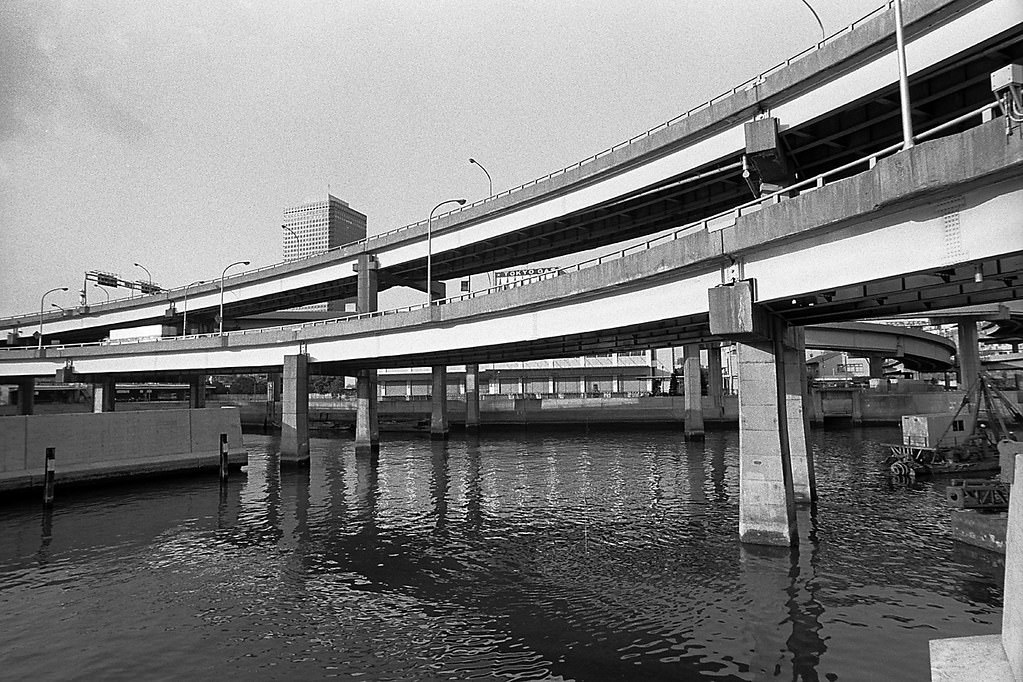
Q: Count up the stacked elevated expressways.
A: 2